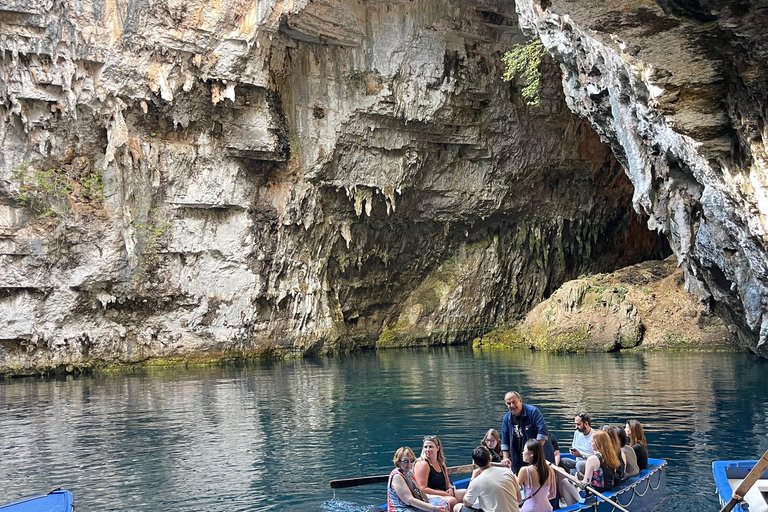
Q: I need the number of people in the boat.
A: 12